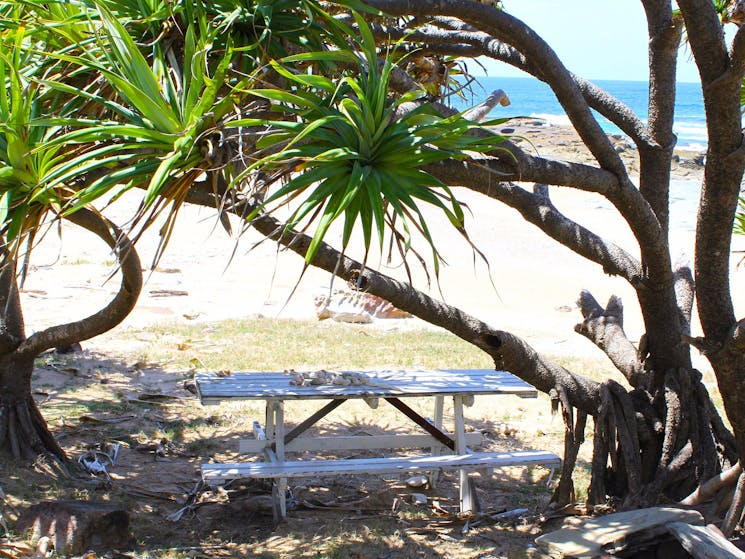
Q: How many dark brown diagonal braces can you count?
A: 2